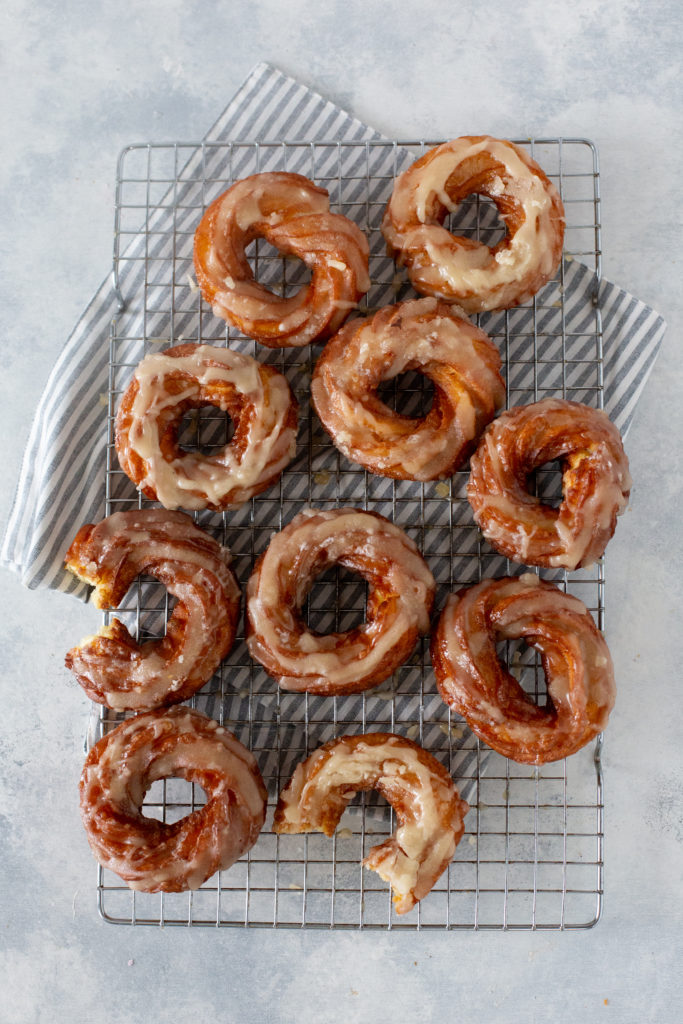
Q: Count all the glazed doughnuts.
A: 10